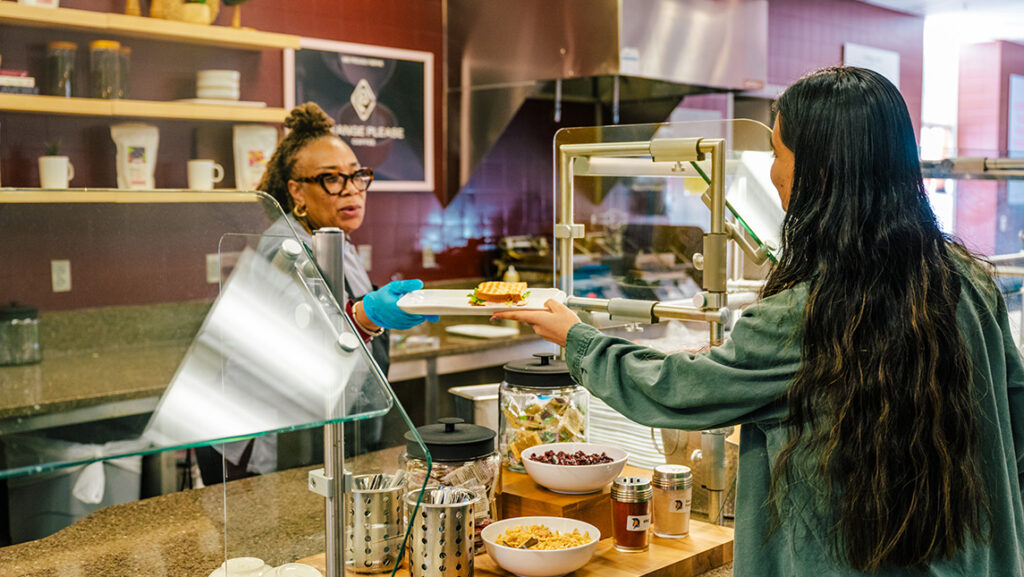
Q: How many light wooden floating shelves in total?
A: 3